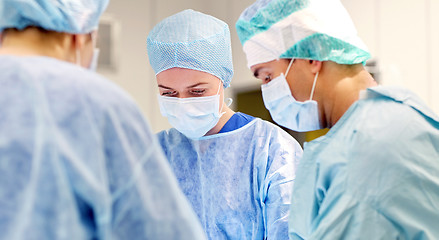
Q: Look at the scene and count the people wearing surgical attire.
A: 3